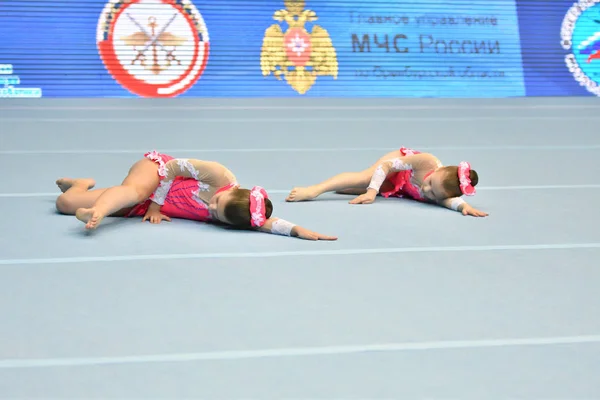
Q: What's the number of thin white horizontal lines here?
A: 6